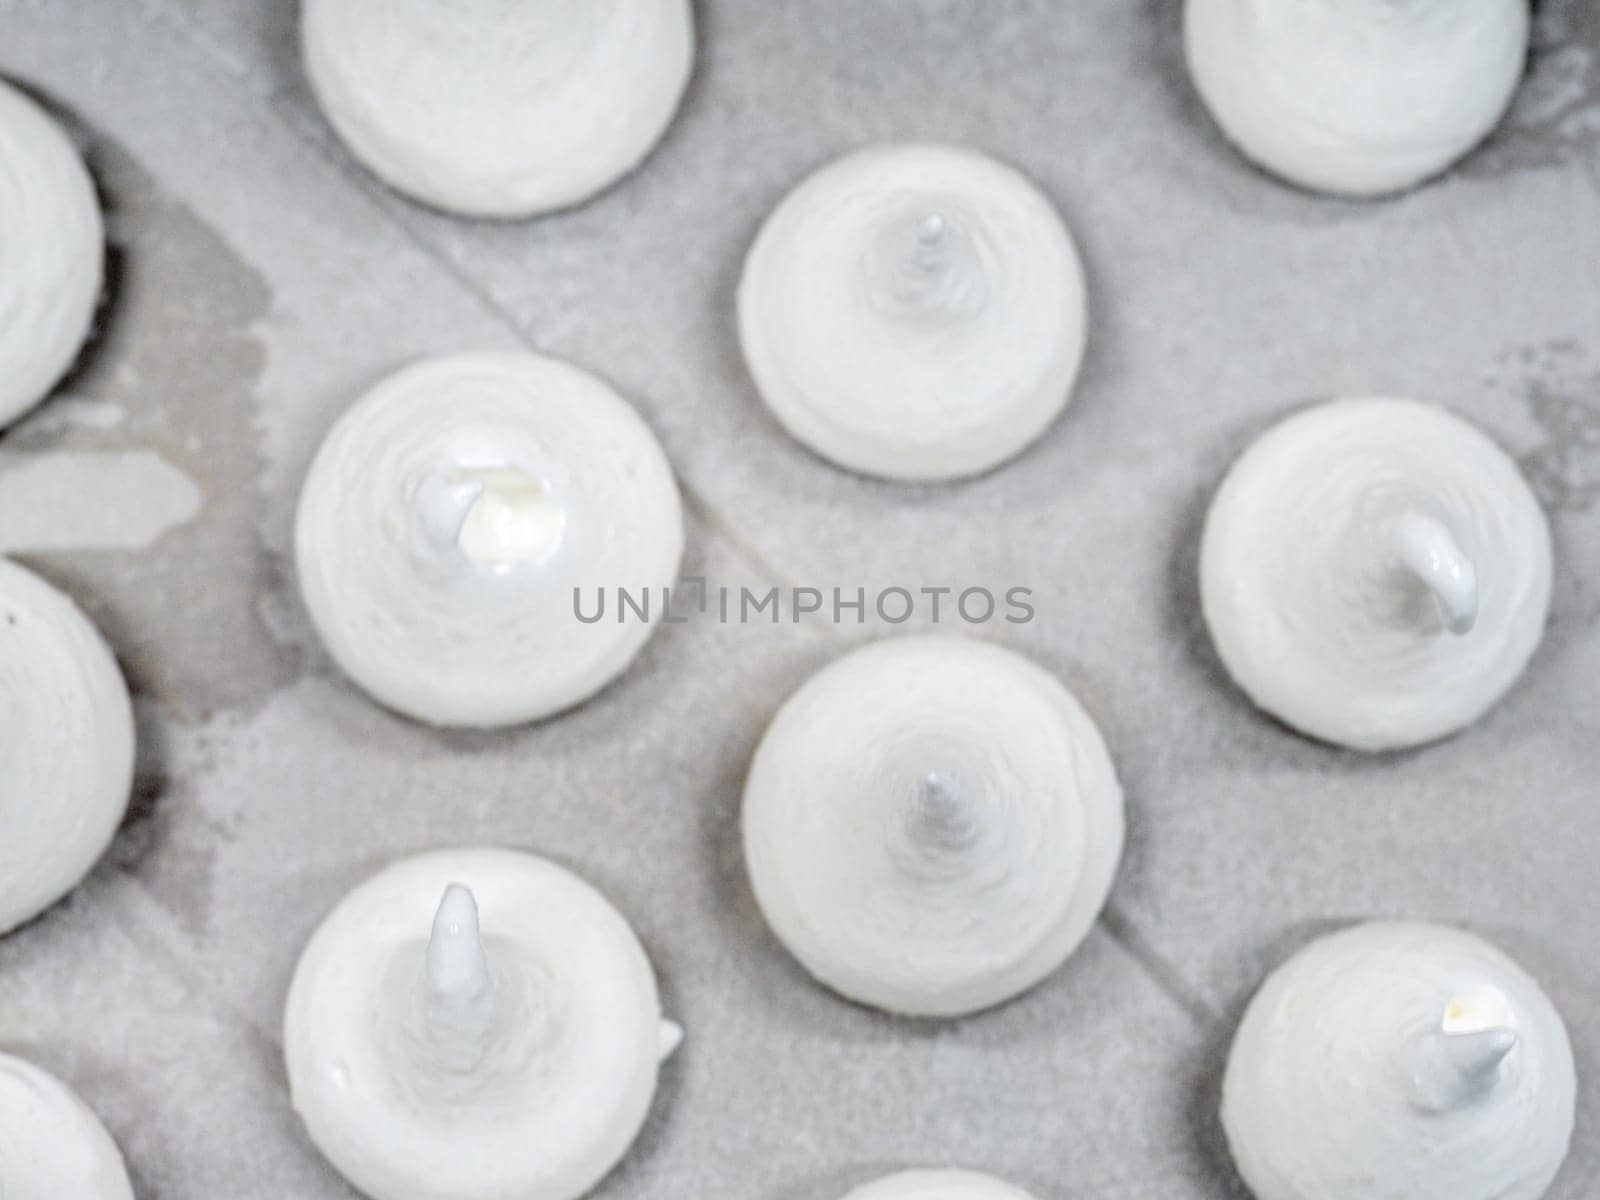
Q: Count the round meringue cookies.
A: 12